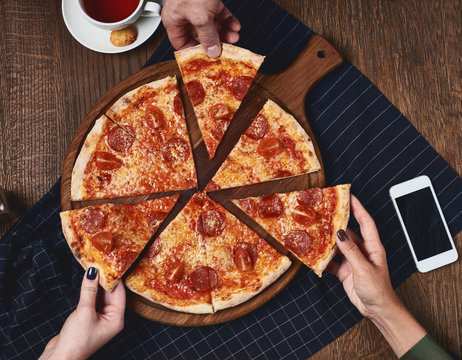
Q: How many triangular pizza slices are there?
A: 8